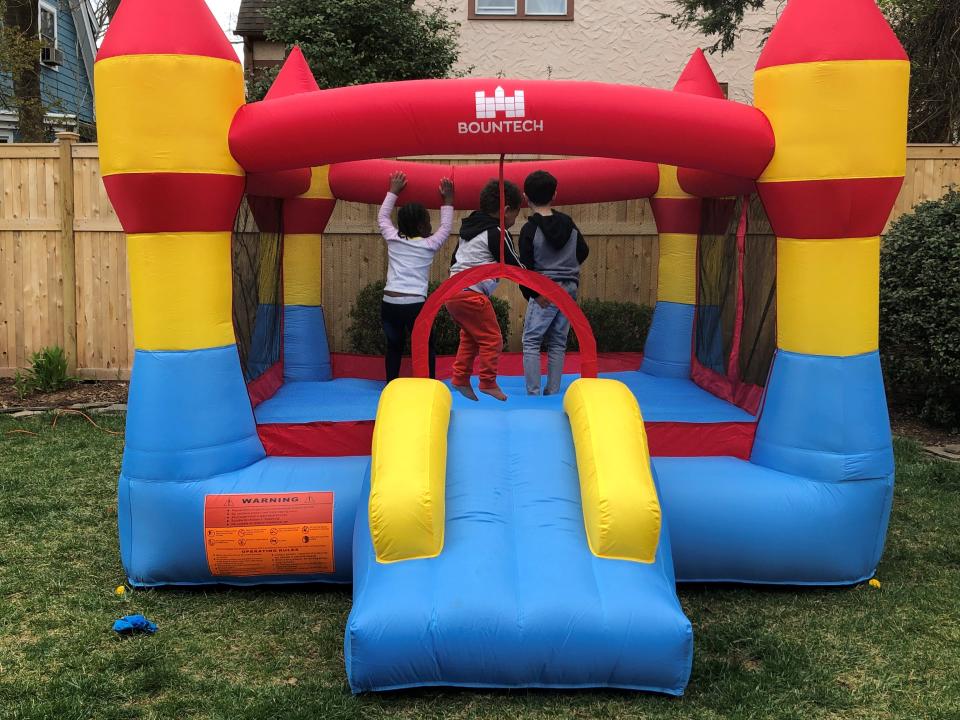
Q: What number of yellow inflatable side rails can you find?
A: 2